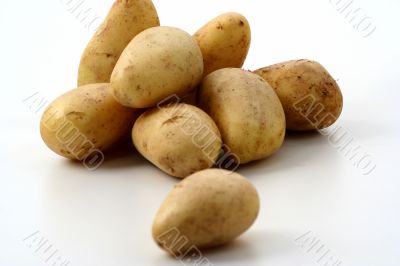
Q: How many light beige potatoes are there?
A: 8